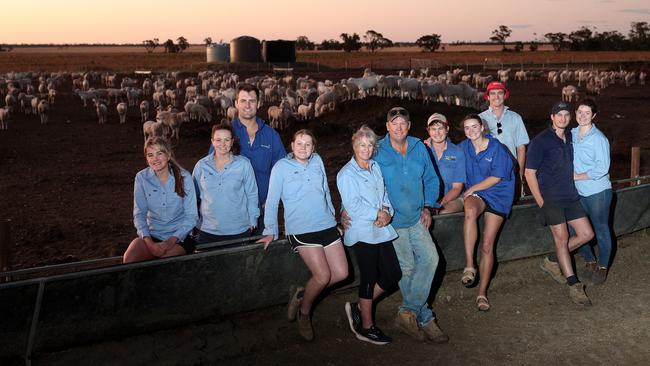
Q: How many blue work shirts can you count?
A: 11